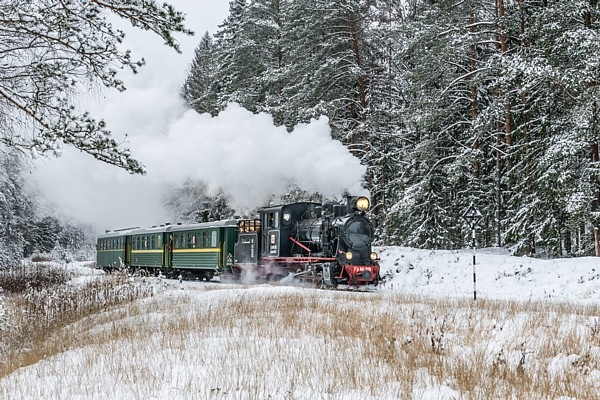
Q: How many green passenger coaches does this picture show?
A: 3